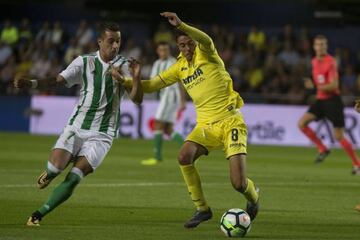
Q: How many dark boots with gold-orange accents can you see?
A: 2